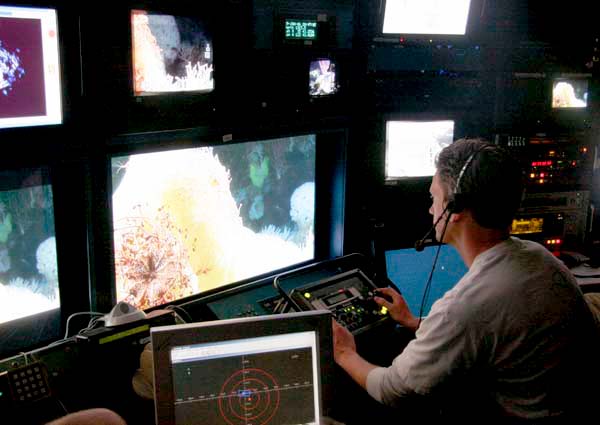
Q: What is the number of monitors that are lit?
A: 11